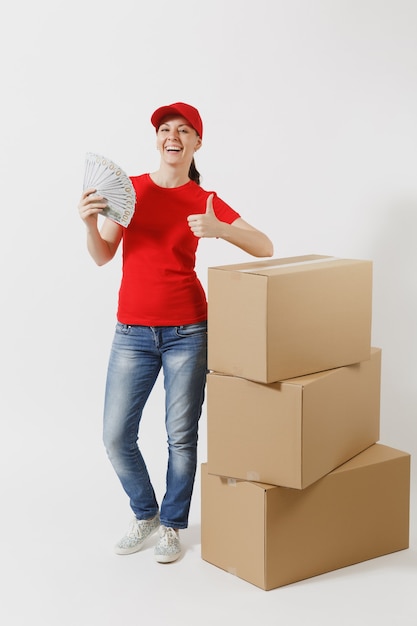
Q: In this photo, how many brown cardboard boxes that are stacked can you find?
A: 3